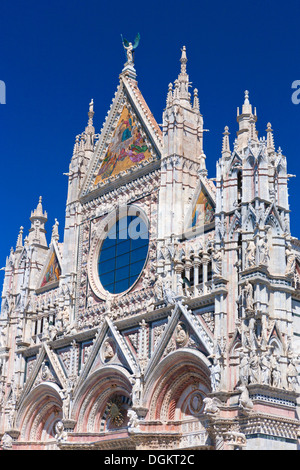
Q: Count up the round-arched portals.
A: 3